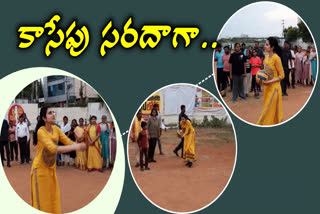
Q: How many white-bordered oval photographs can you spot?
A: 3